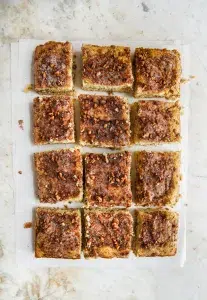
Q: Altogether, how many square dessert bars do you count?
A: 12